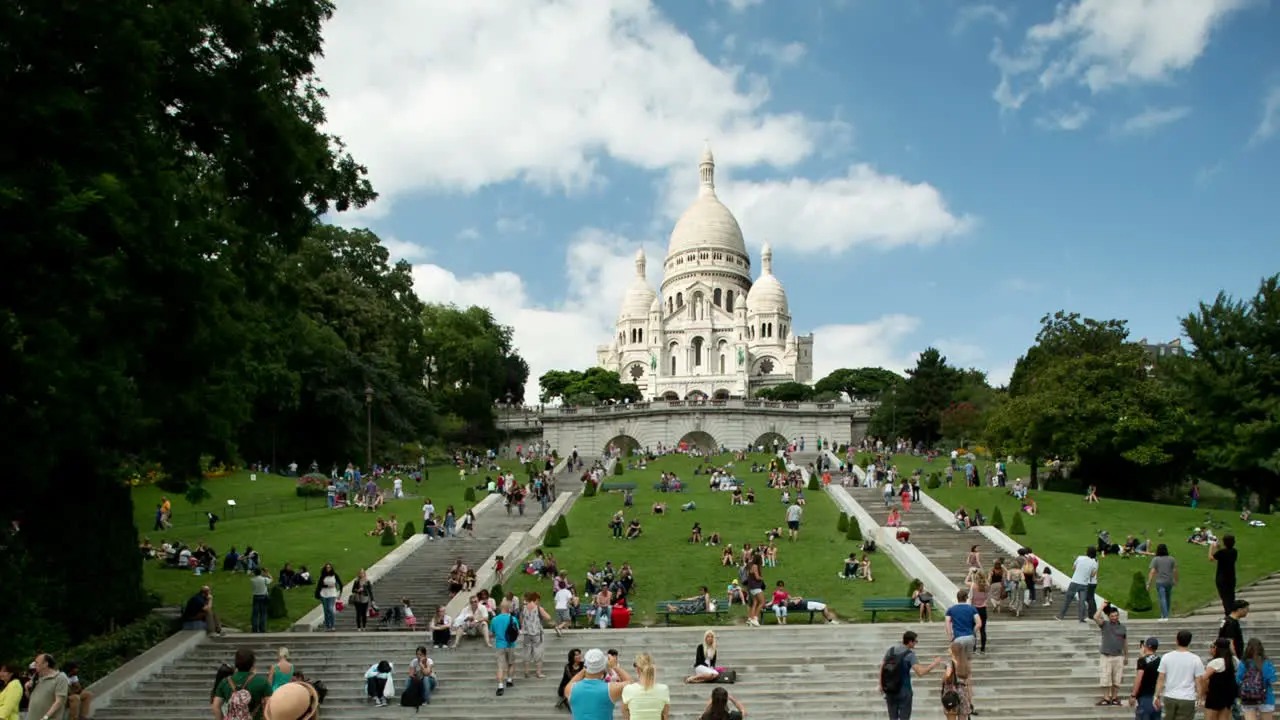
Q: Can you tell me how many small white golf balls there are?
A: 0